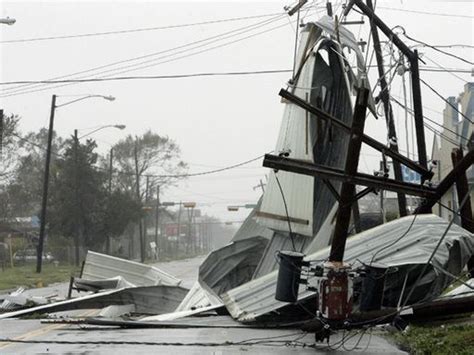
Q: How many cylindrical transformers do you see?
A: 3